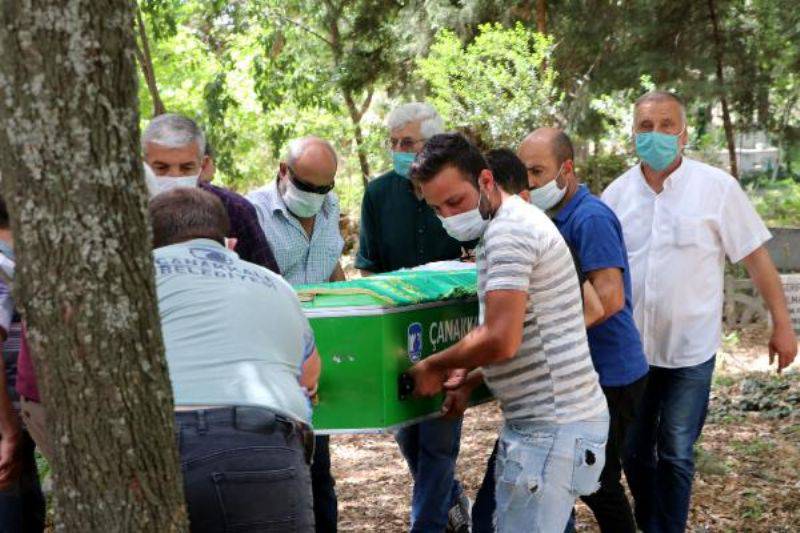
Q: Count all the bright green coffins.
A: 1